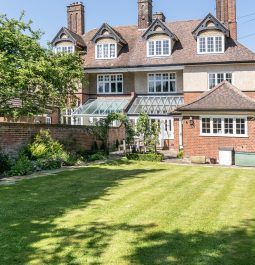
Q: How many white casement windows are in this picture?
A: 8